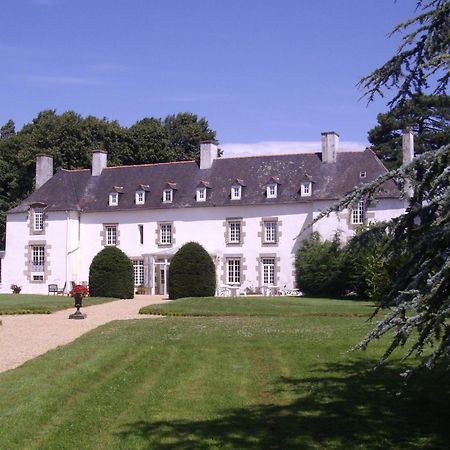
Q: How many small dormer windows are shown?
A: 7